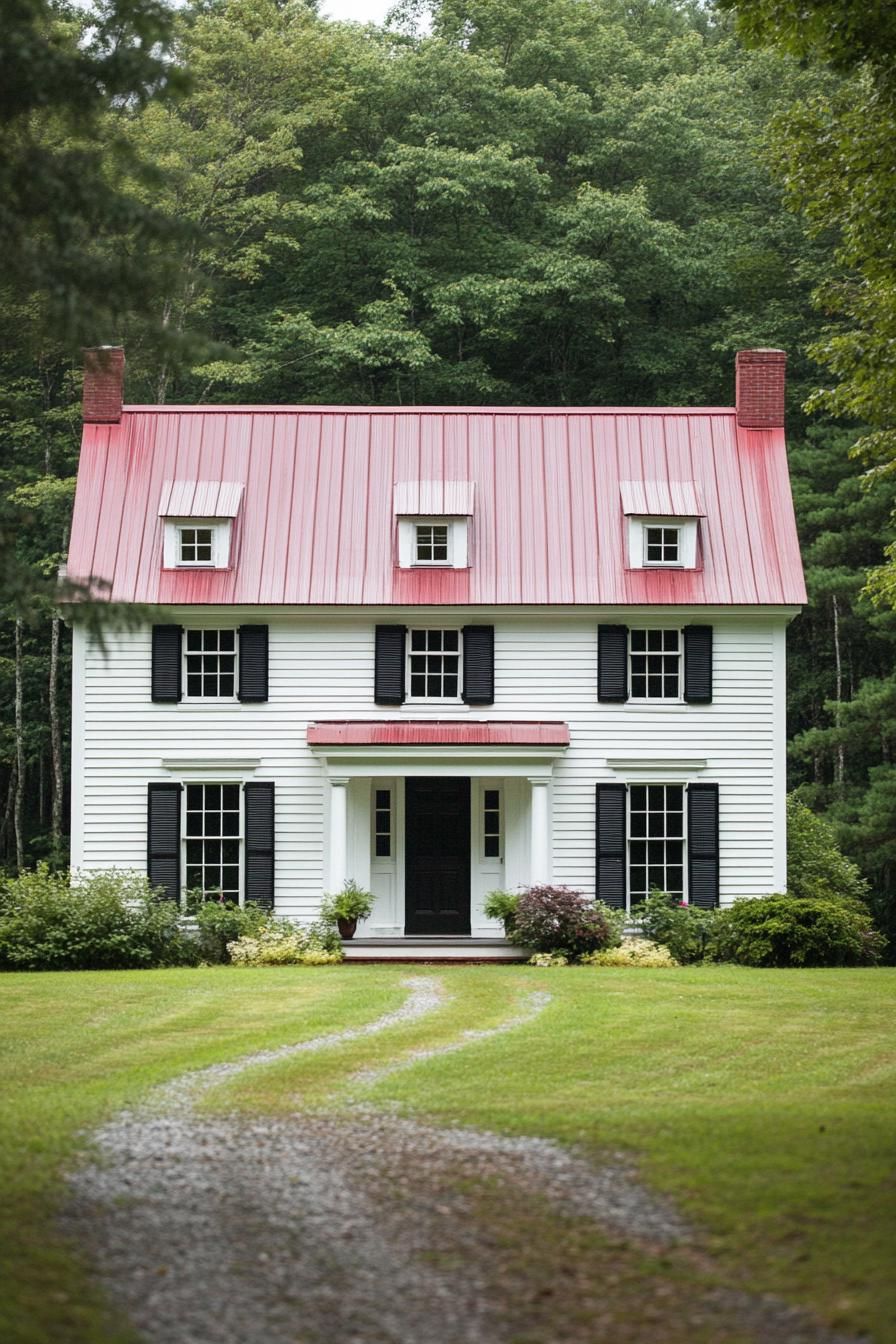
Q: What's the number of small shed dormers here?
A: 3